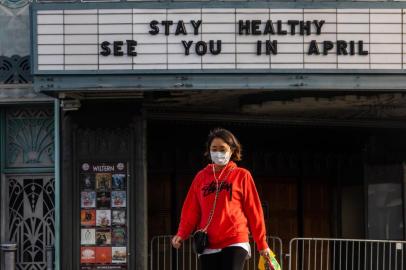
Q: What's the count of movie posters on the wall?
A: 15